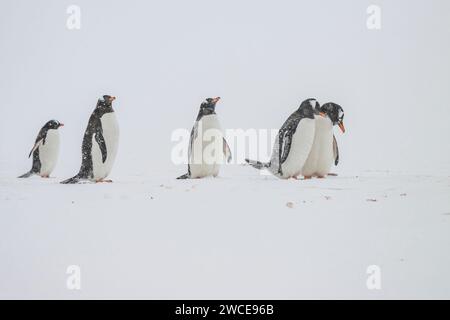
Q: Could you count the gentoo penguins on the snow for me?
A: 5